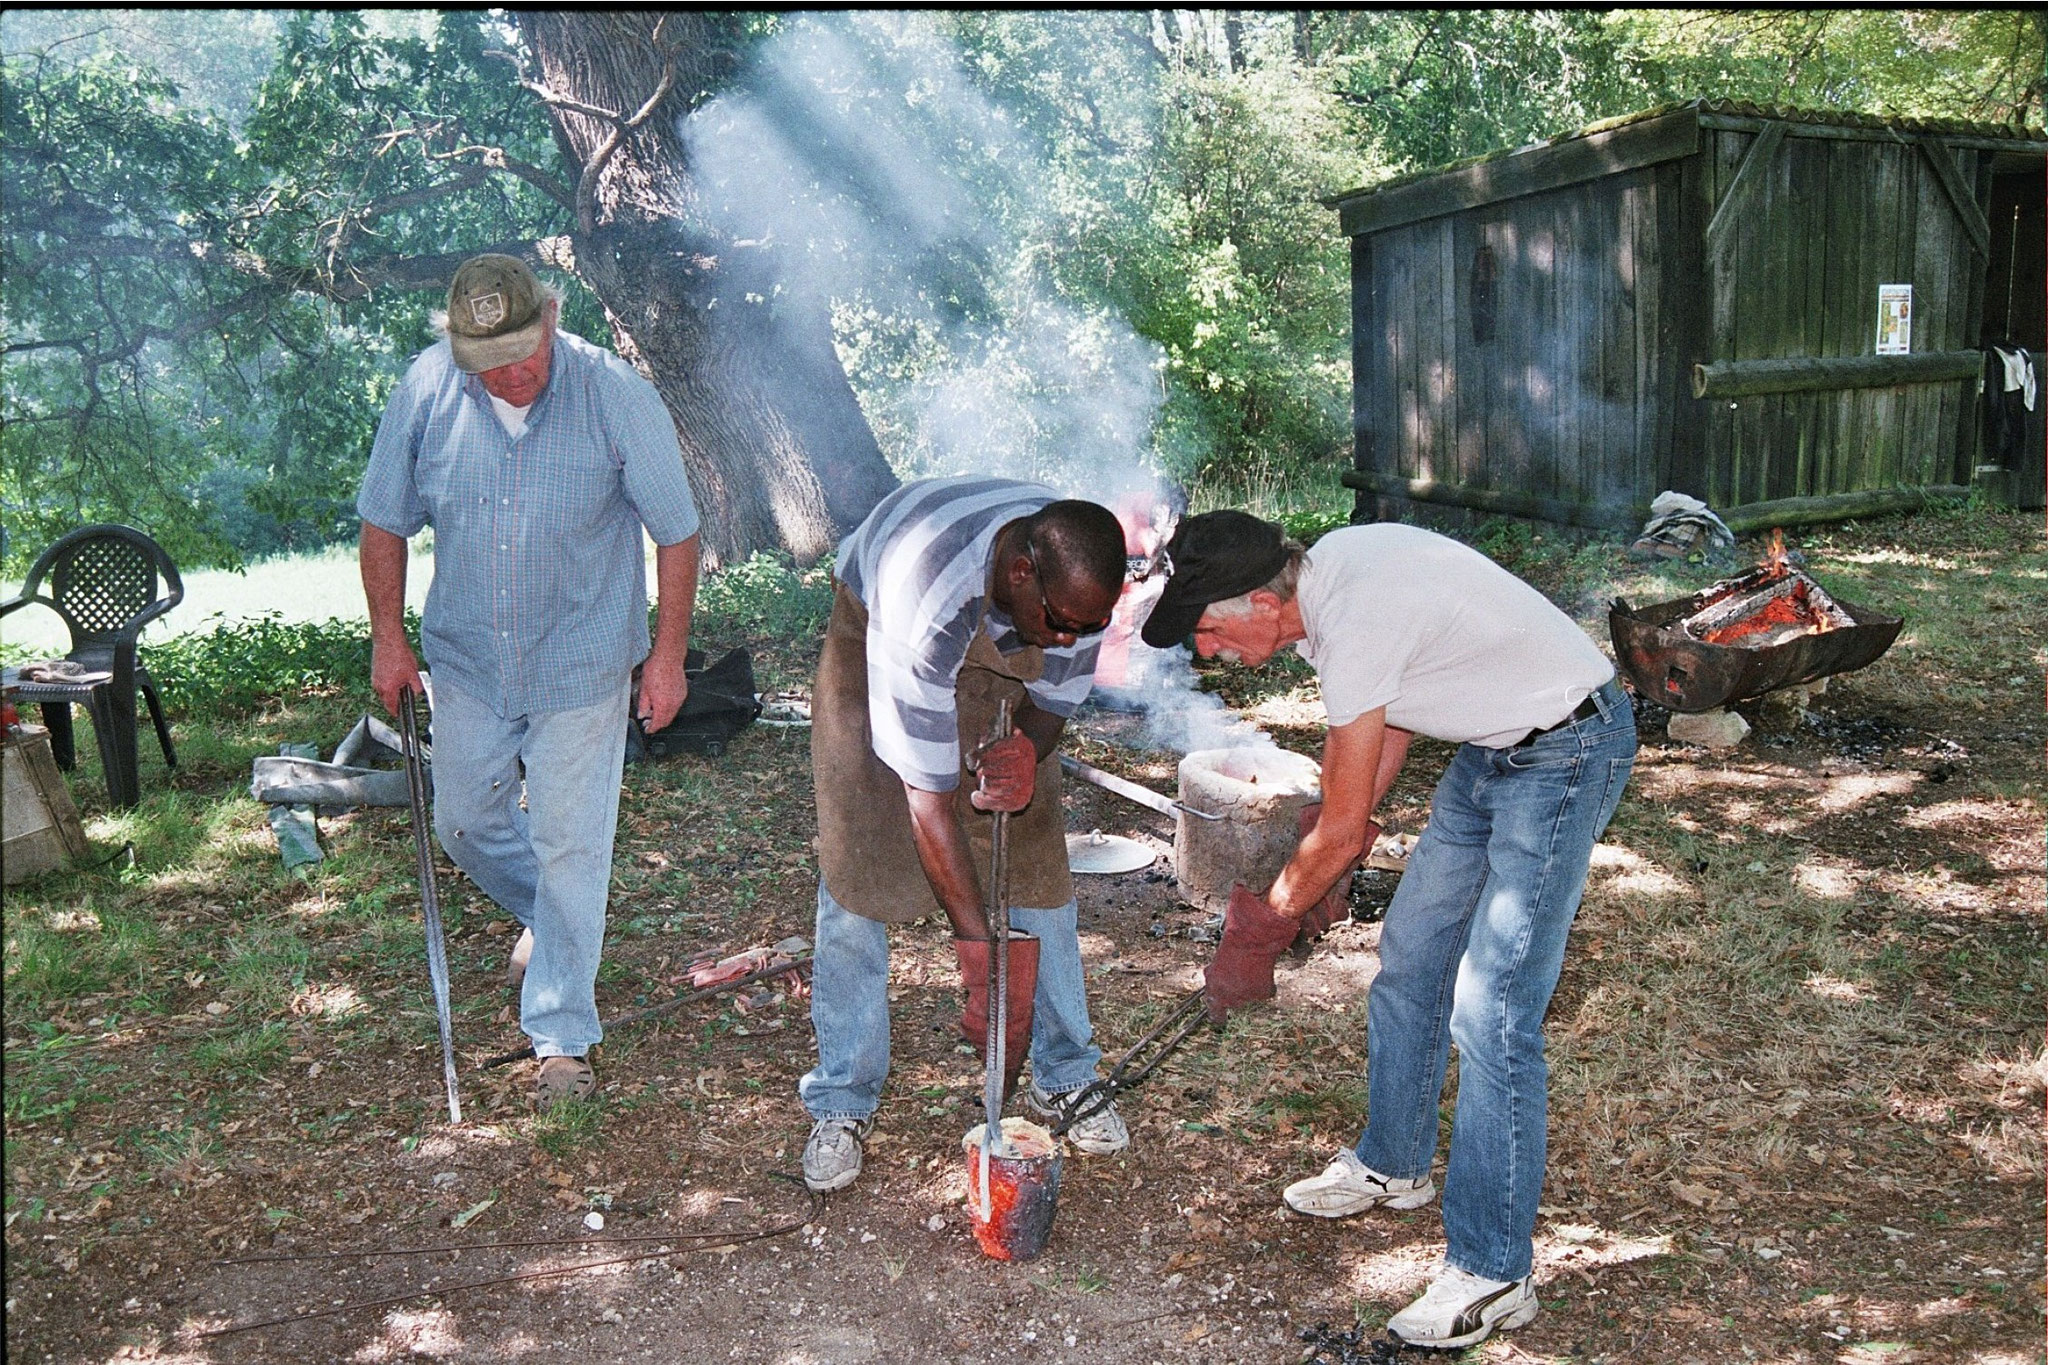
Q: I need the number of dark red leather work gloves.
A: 4